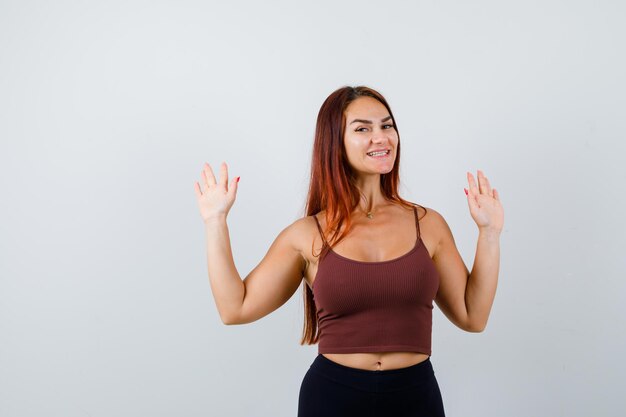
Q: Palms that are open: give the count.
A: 2